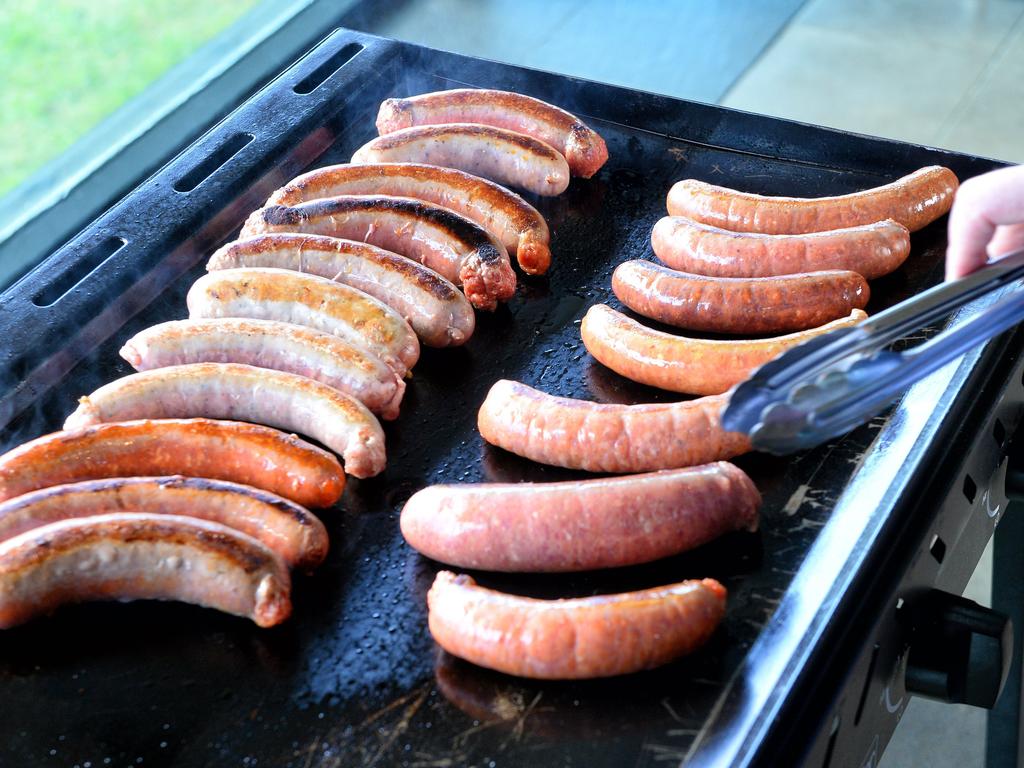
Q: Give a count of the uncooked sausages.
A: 7